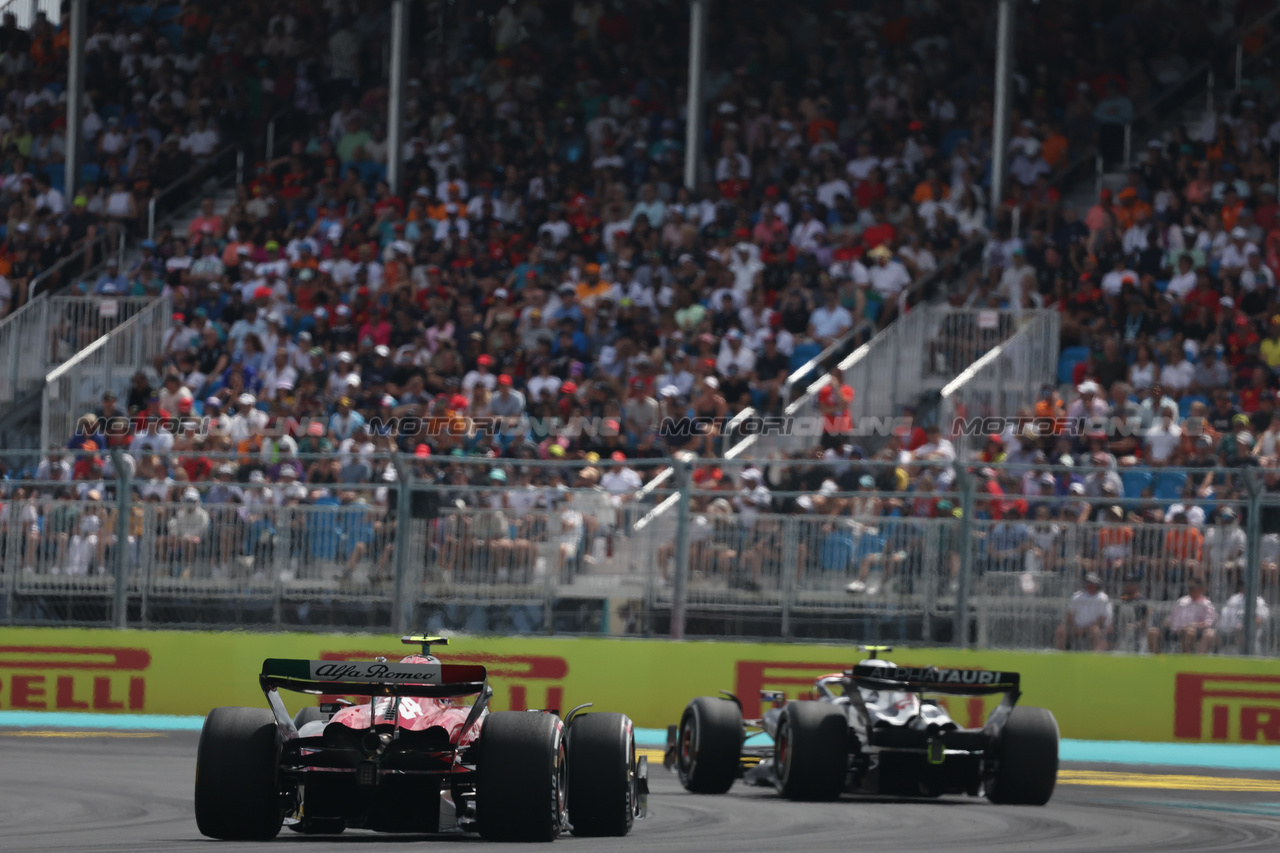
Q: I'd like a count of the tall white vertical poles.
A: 4